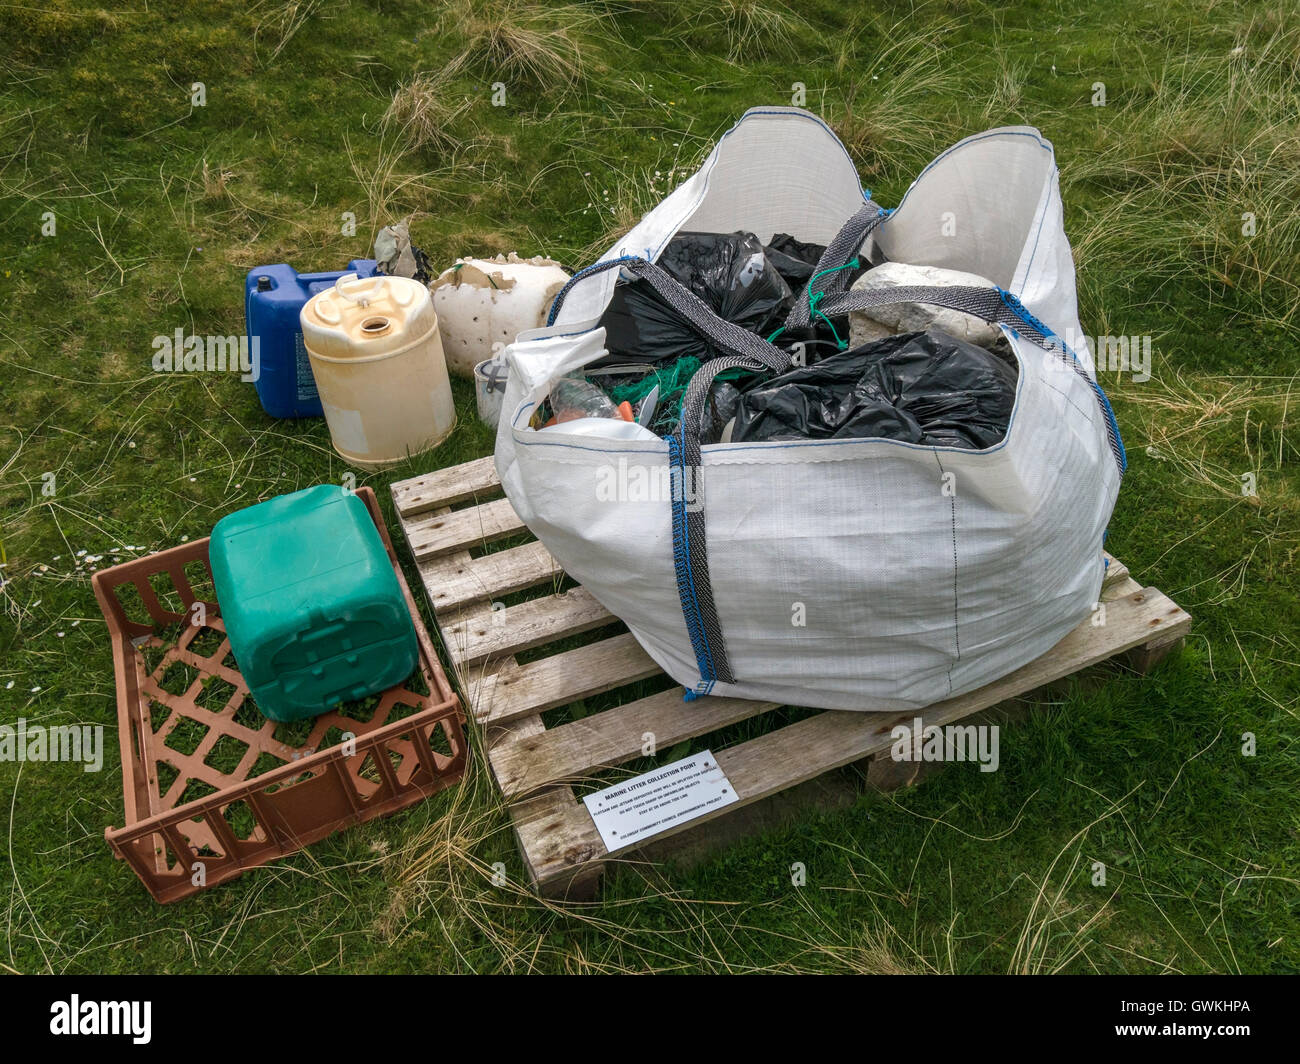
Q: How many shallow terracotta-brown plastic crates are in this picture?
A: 1